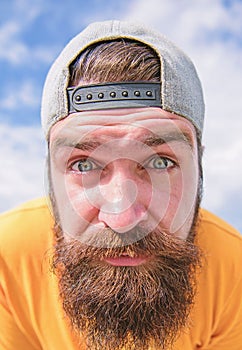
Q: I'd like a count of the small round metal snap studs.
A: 7